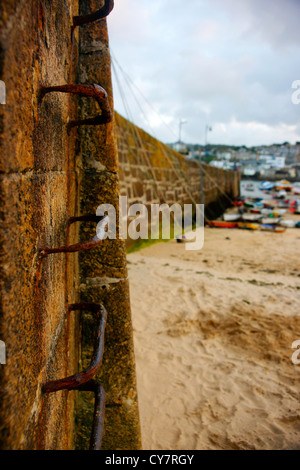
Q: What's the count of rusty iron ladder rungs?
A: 5